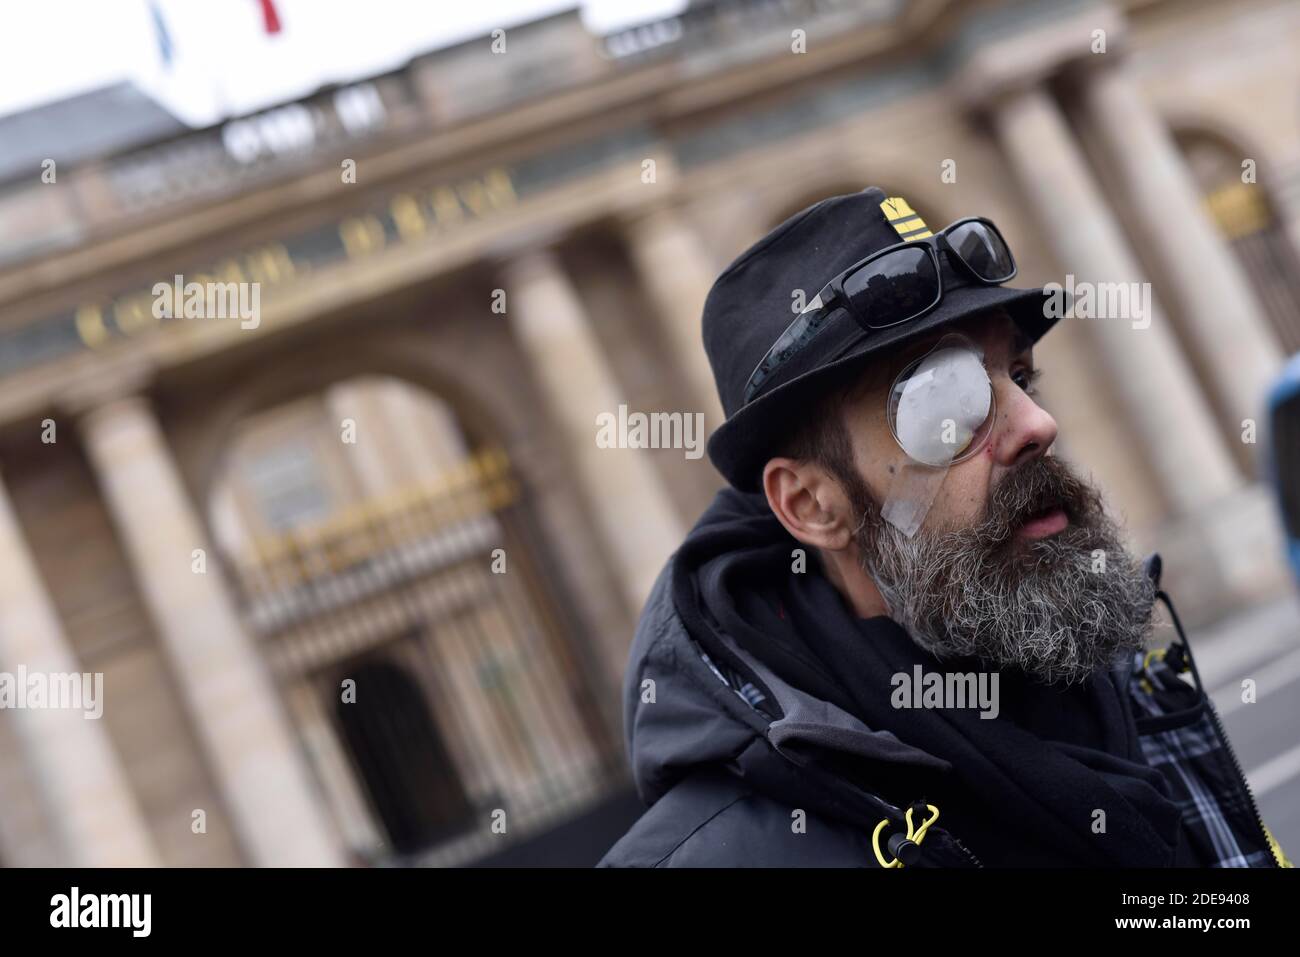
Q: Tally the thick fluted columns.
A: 6